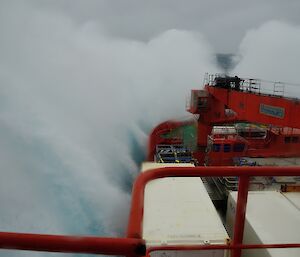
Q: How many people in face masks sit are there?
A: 0